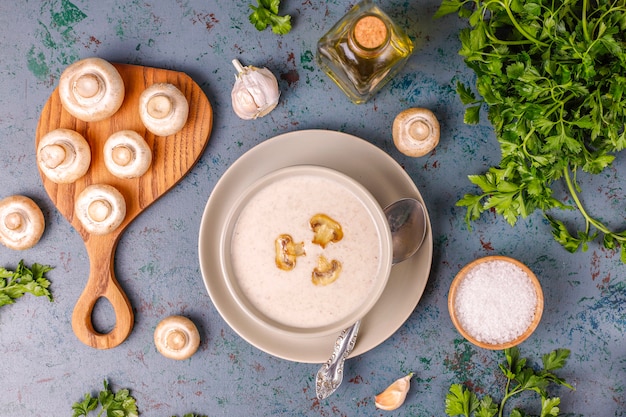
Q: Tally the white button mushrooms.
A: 8